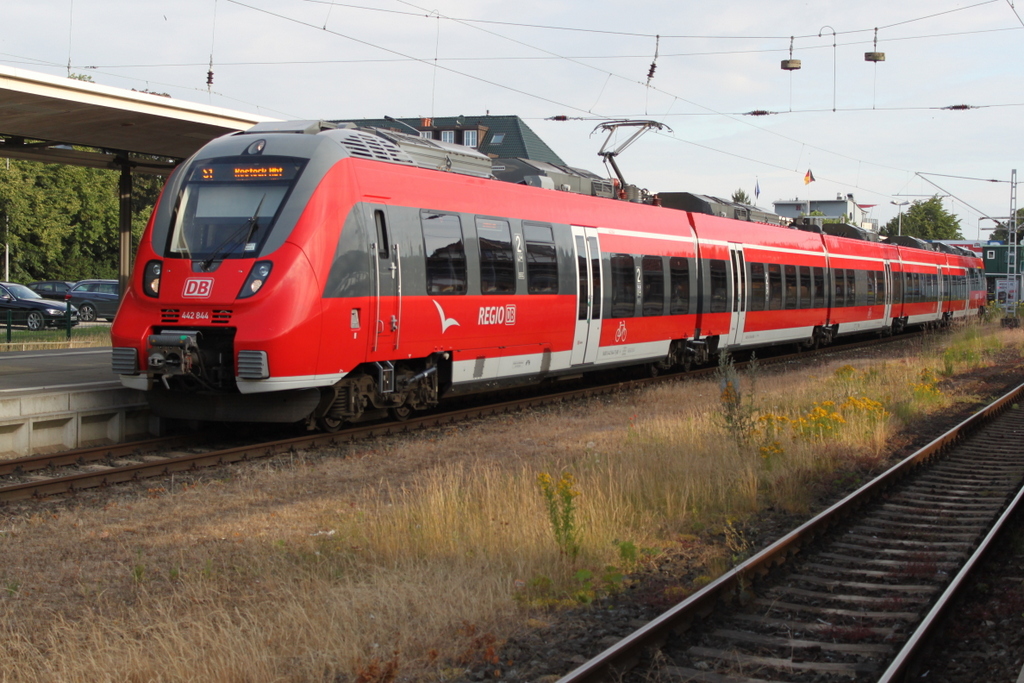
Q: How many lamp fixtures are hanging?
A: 2